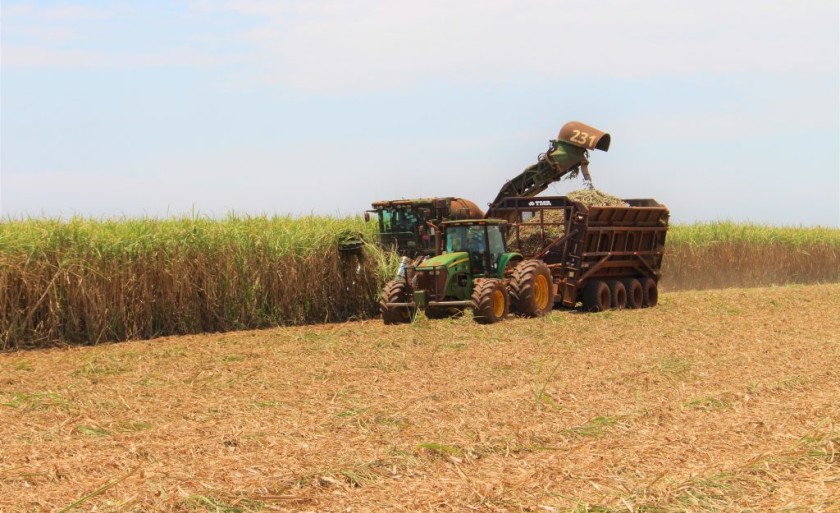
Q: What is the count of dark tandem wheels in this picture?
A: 4